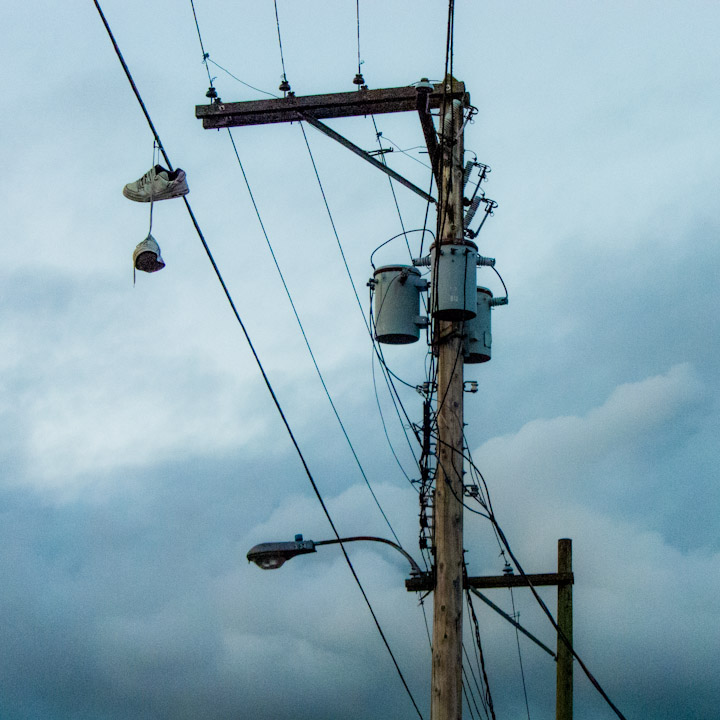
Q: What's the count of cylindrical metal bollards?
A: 0